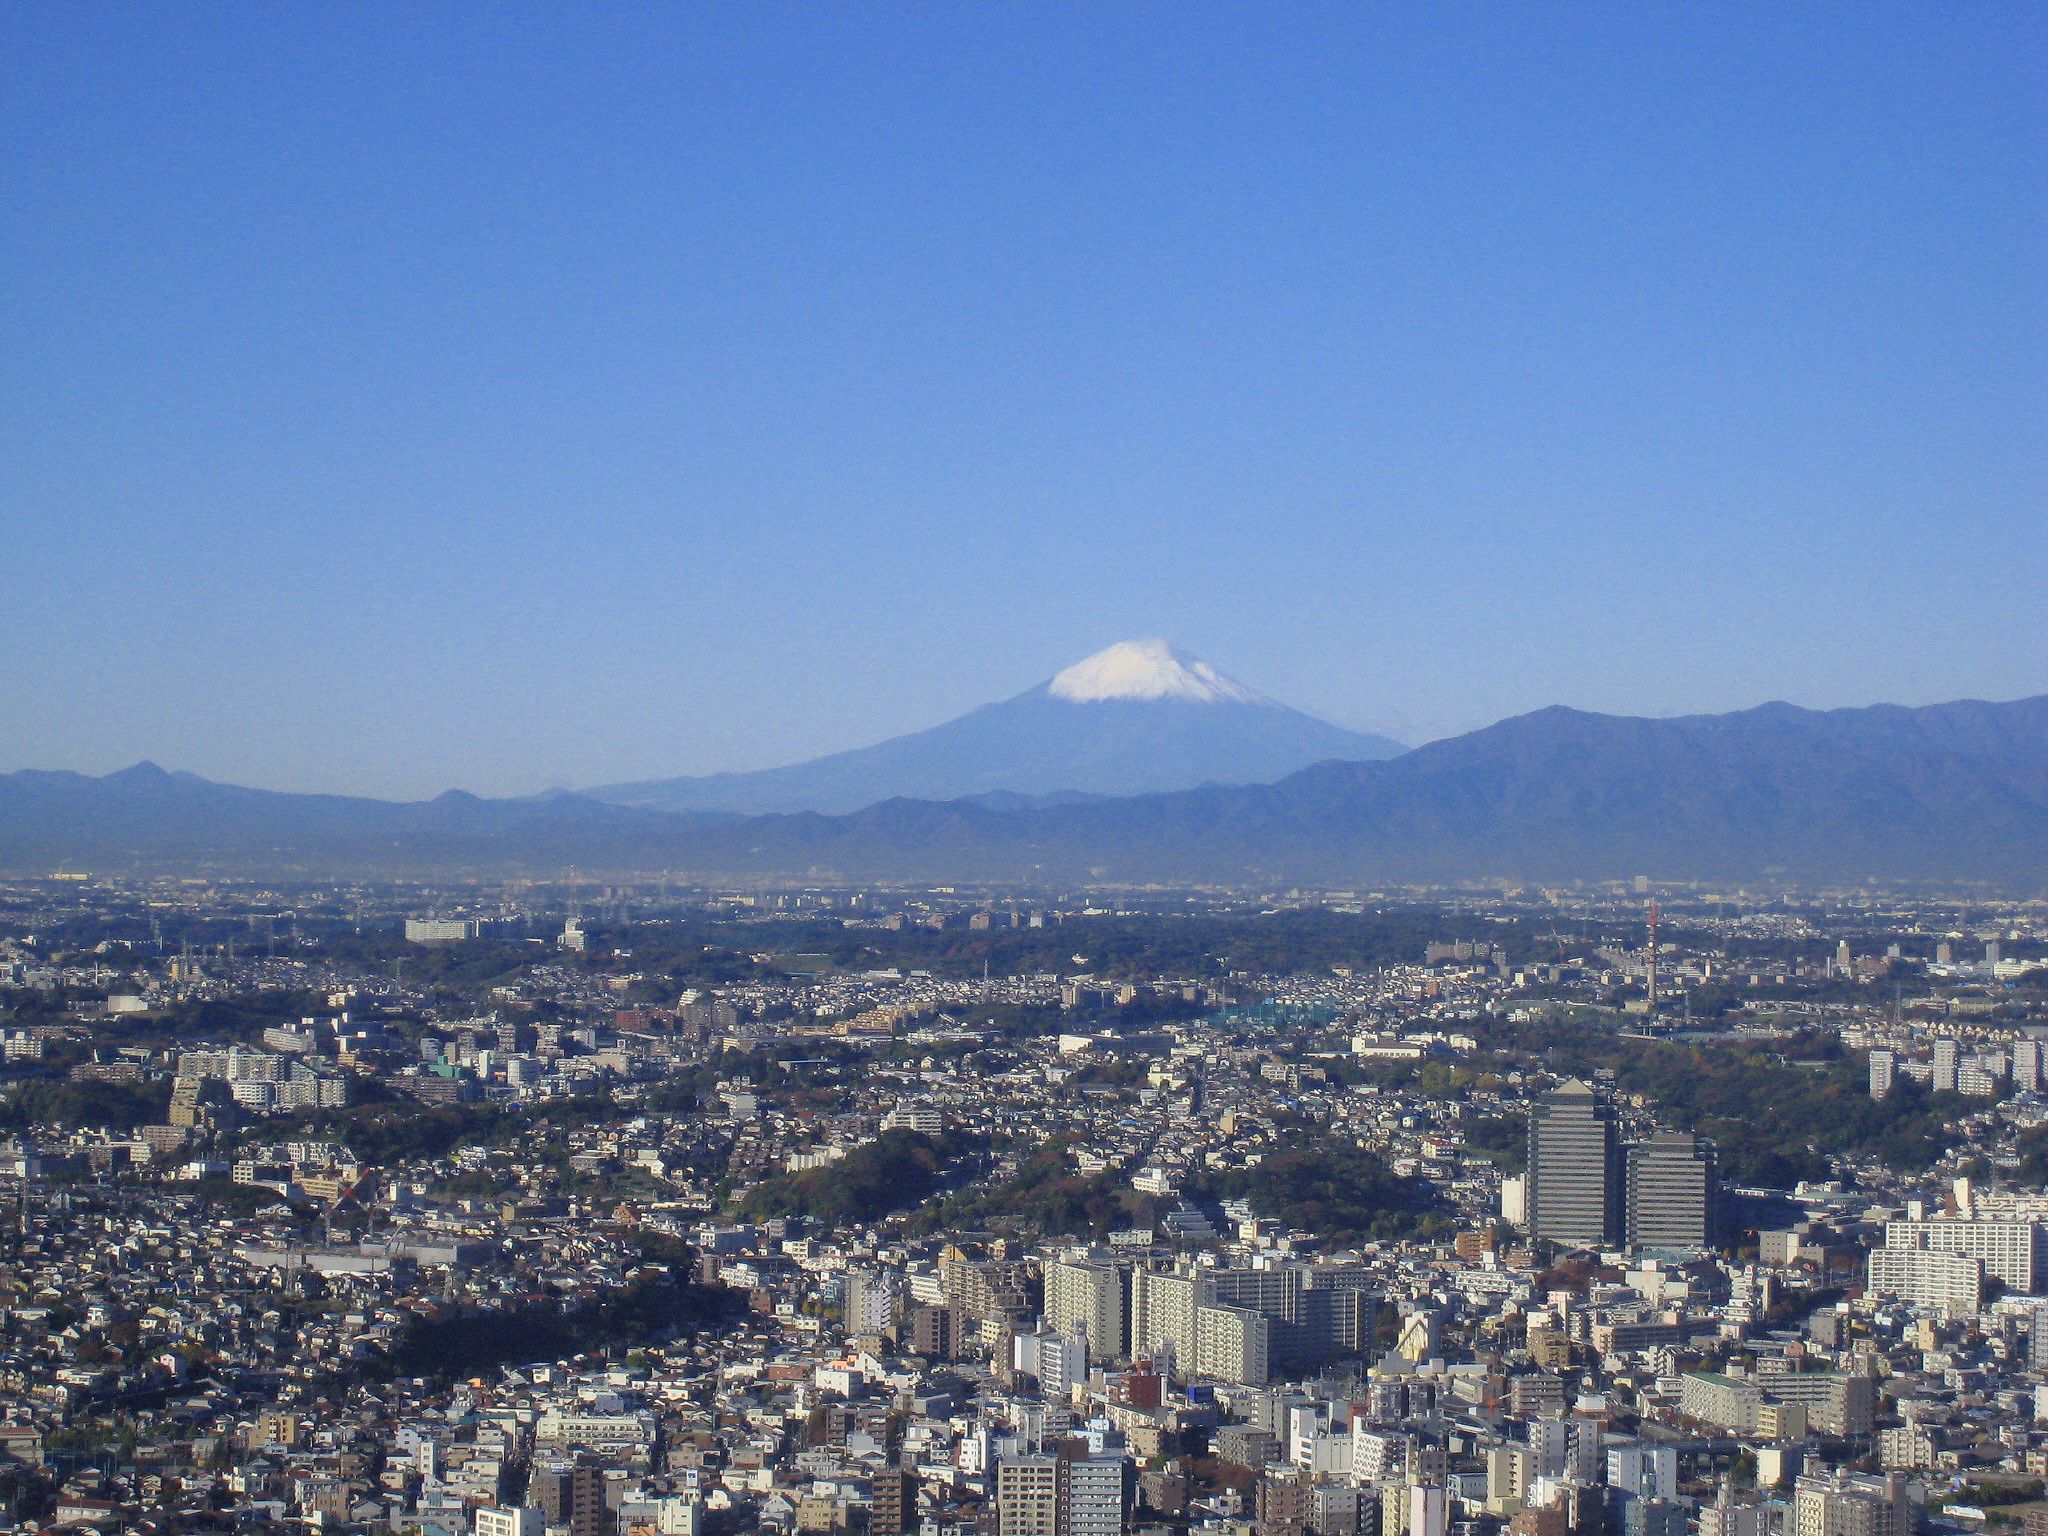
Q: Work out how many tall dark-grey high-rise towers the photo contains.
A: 2